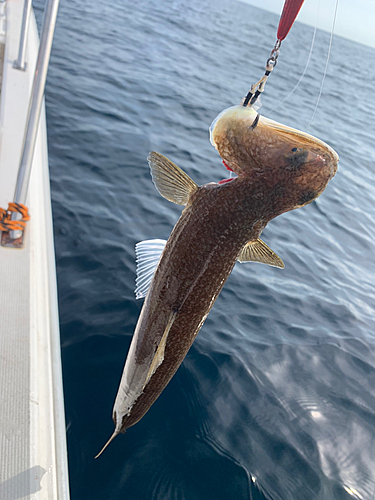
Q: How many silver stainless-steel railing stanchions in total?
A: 2